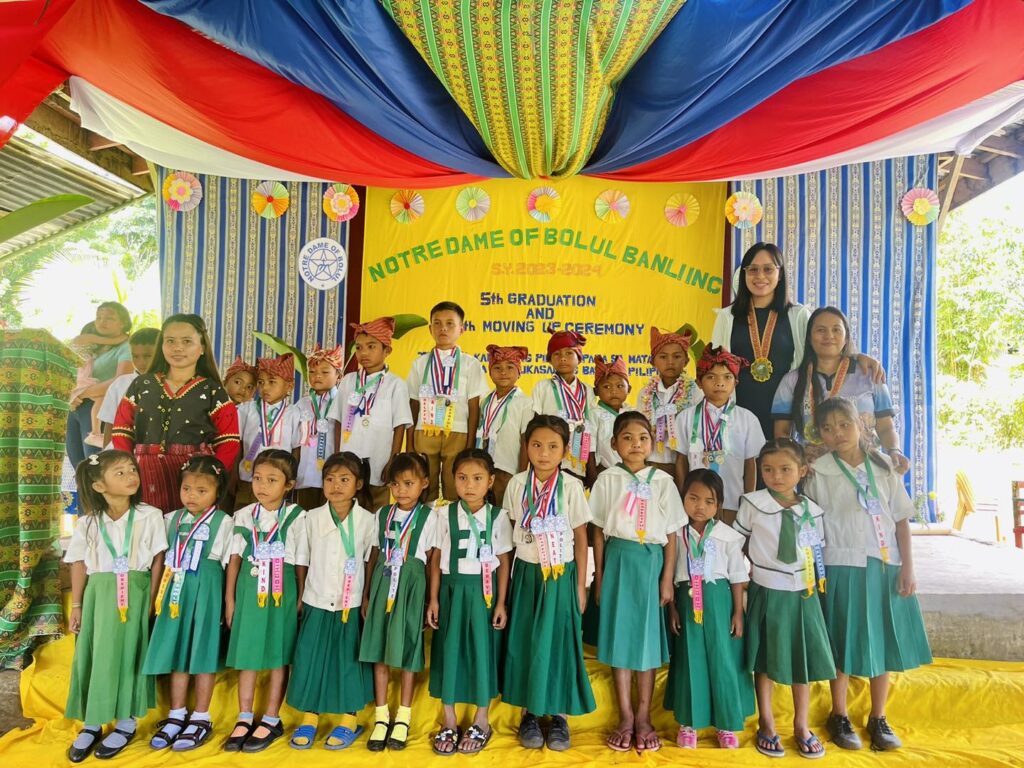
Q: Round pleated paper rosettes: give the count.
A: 10